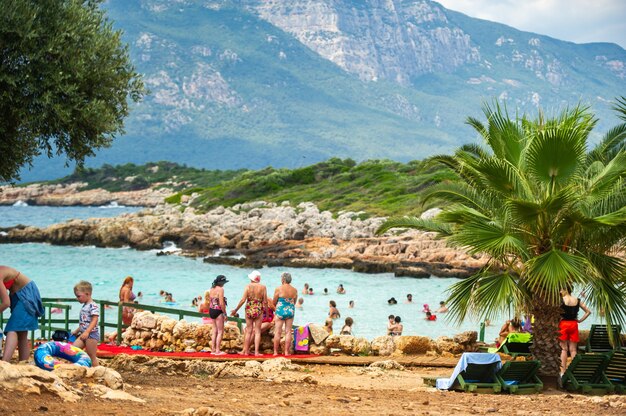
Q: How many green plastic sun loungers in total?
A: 6